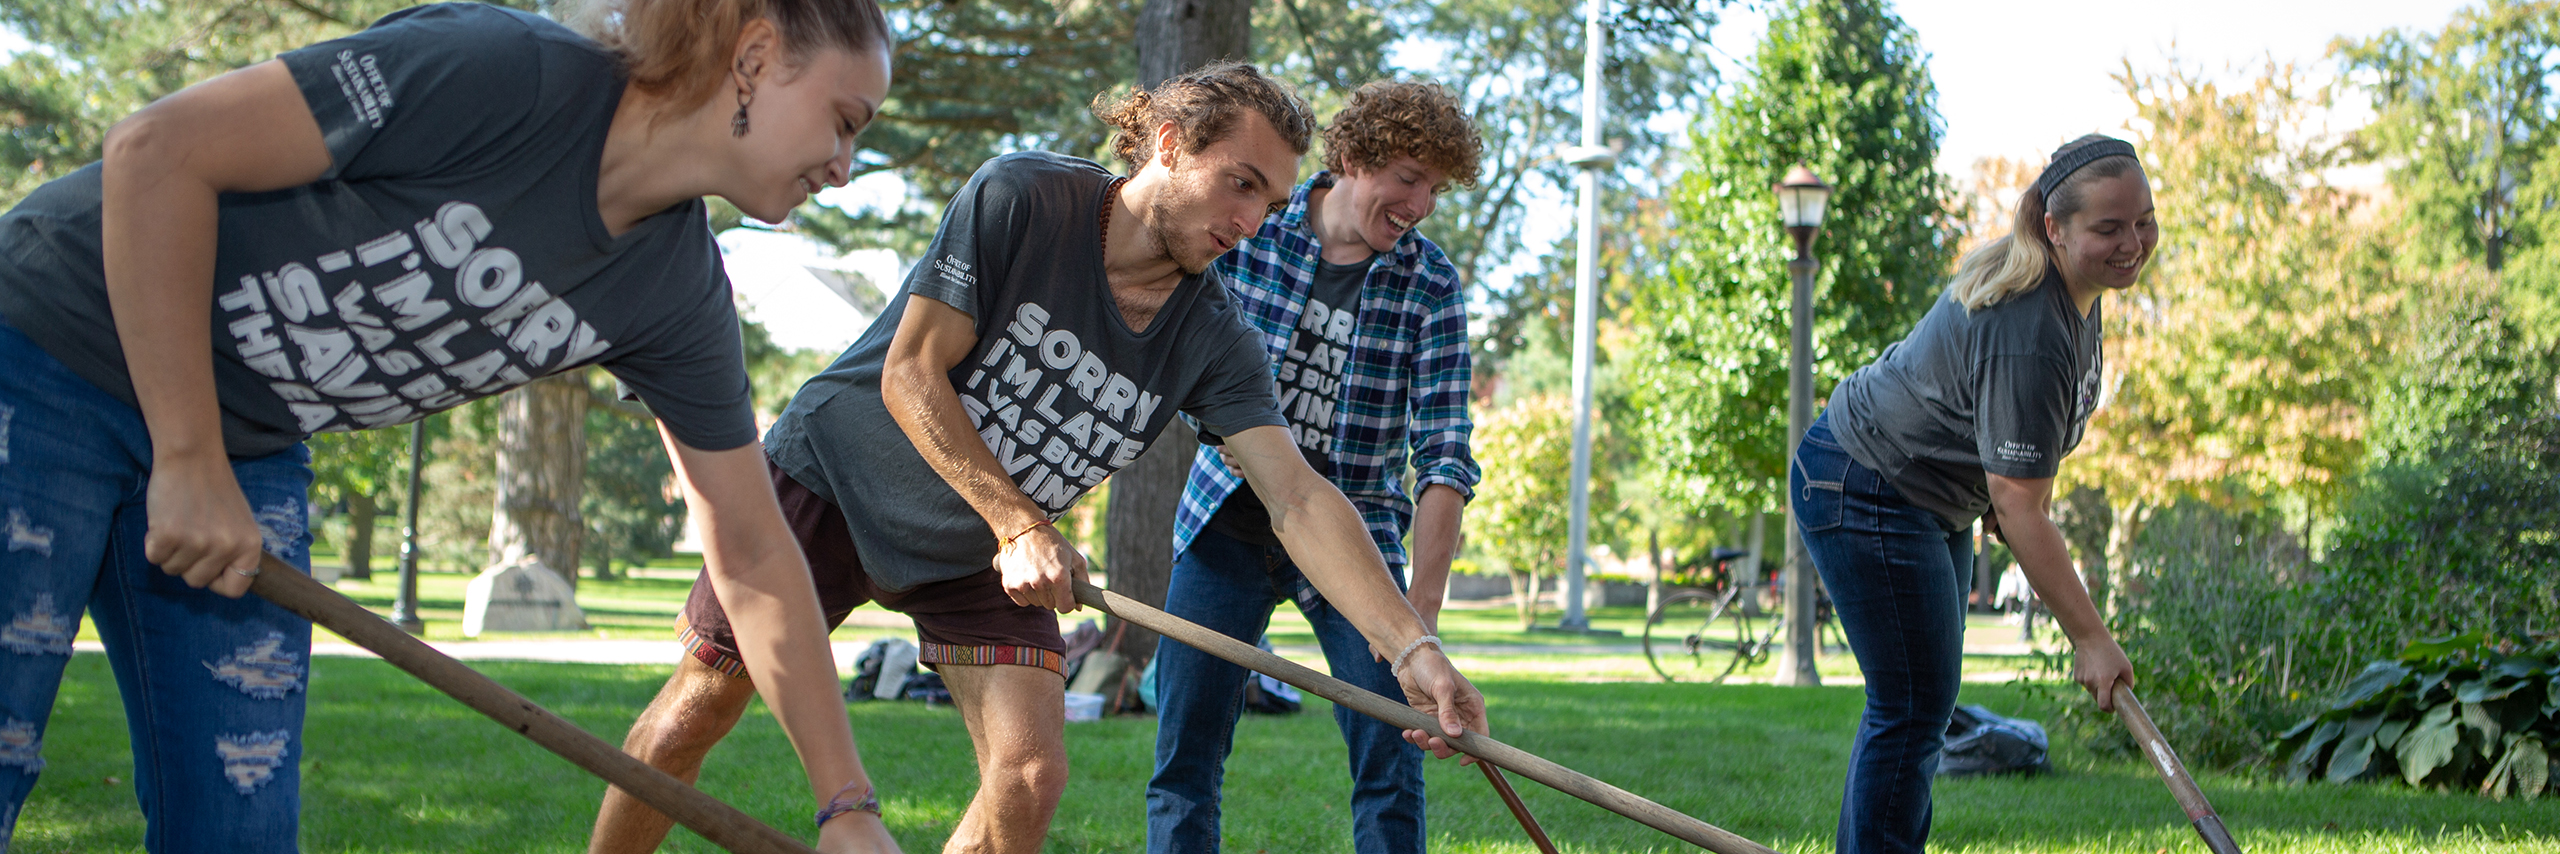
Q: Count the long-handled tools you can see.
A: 4